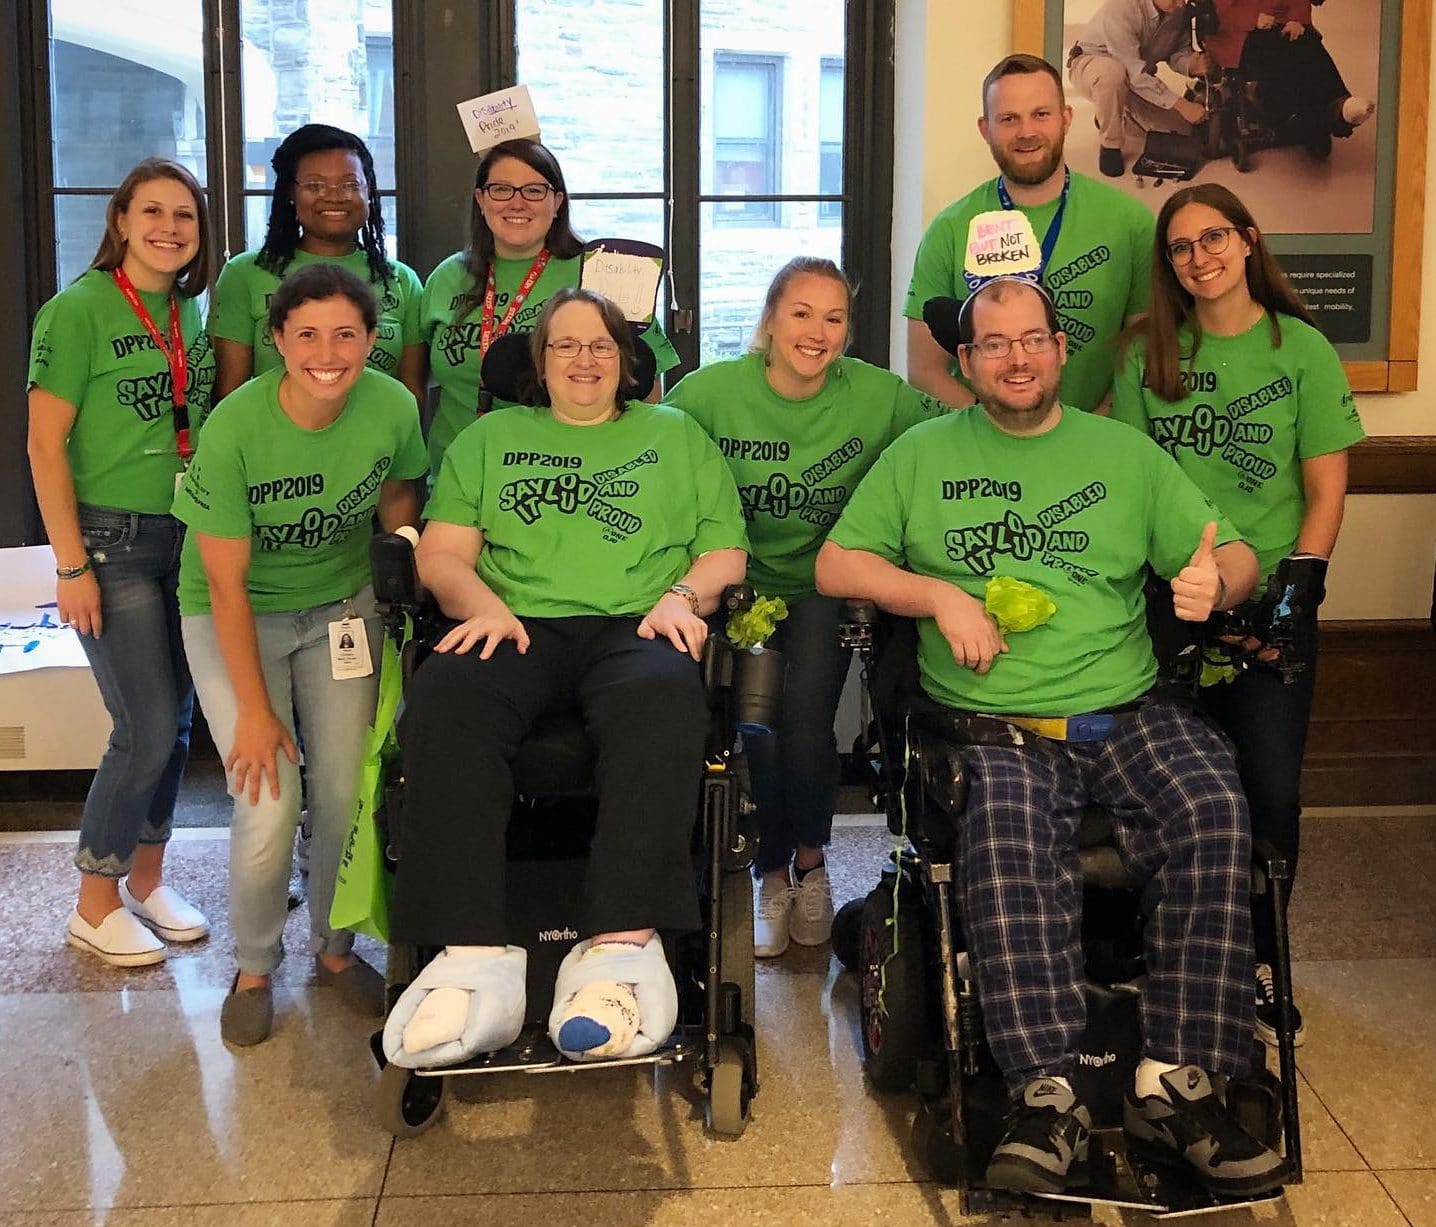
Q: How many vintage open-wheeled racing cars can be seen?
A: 0